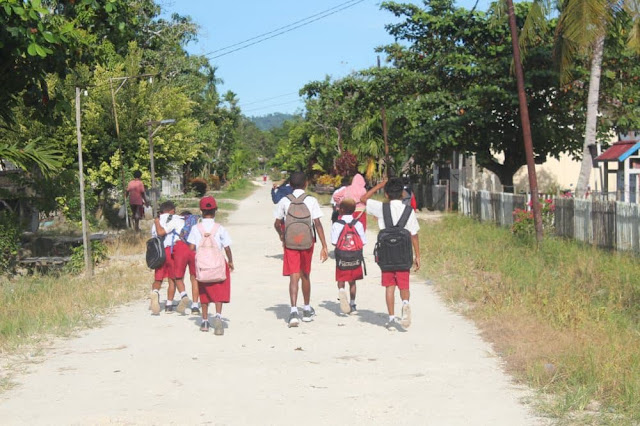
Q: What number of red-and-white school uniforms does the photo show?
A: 6